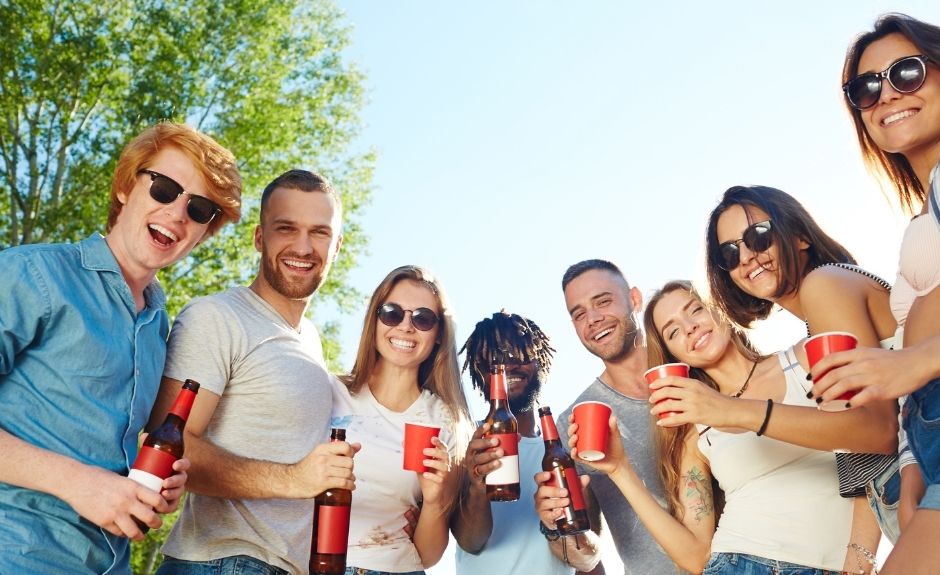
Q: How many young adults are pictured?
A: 8